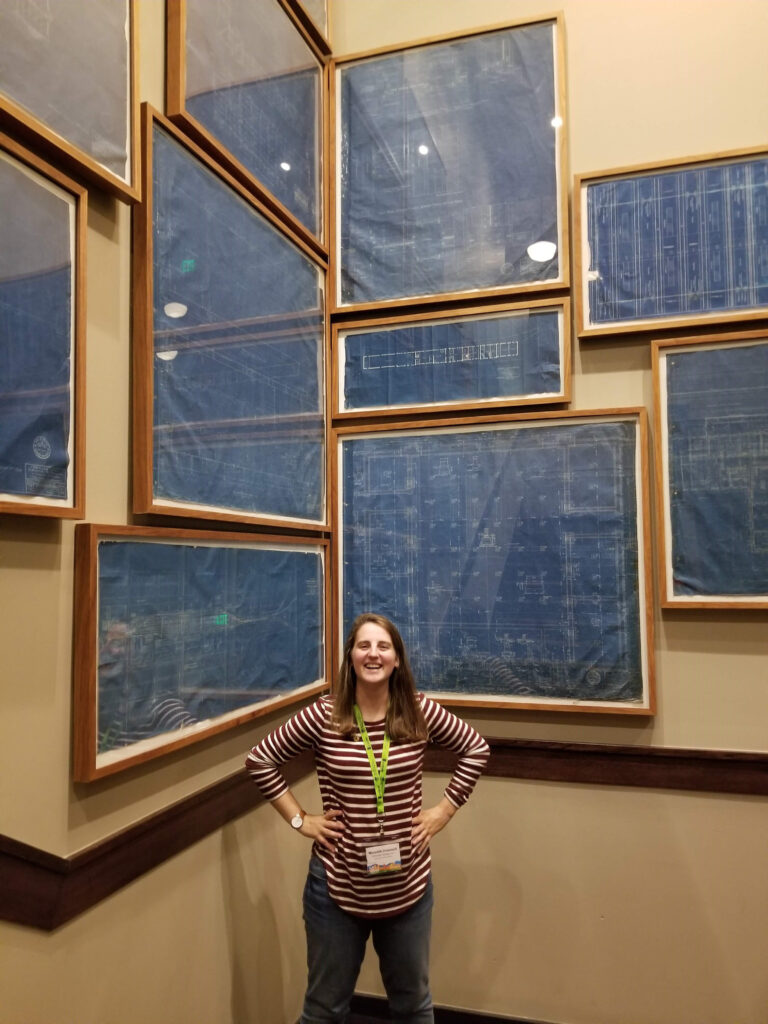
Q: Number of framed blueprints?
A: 11